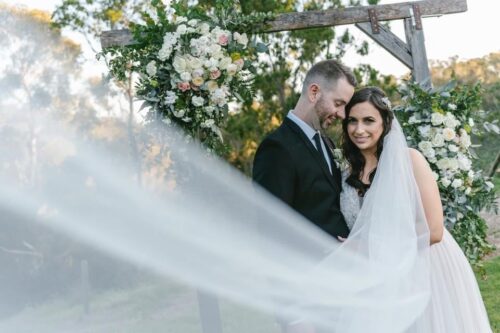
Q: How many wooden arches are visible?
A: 1